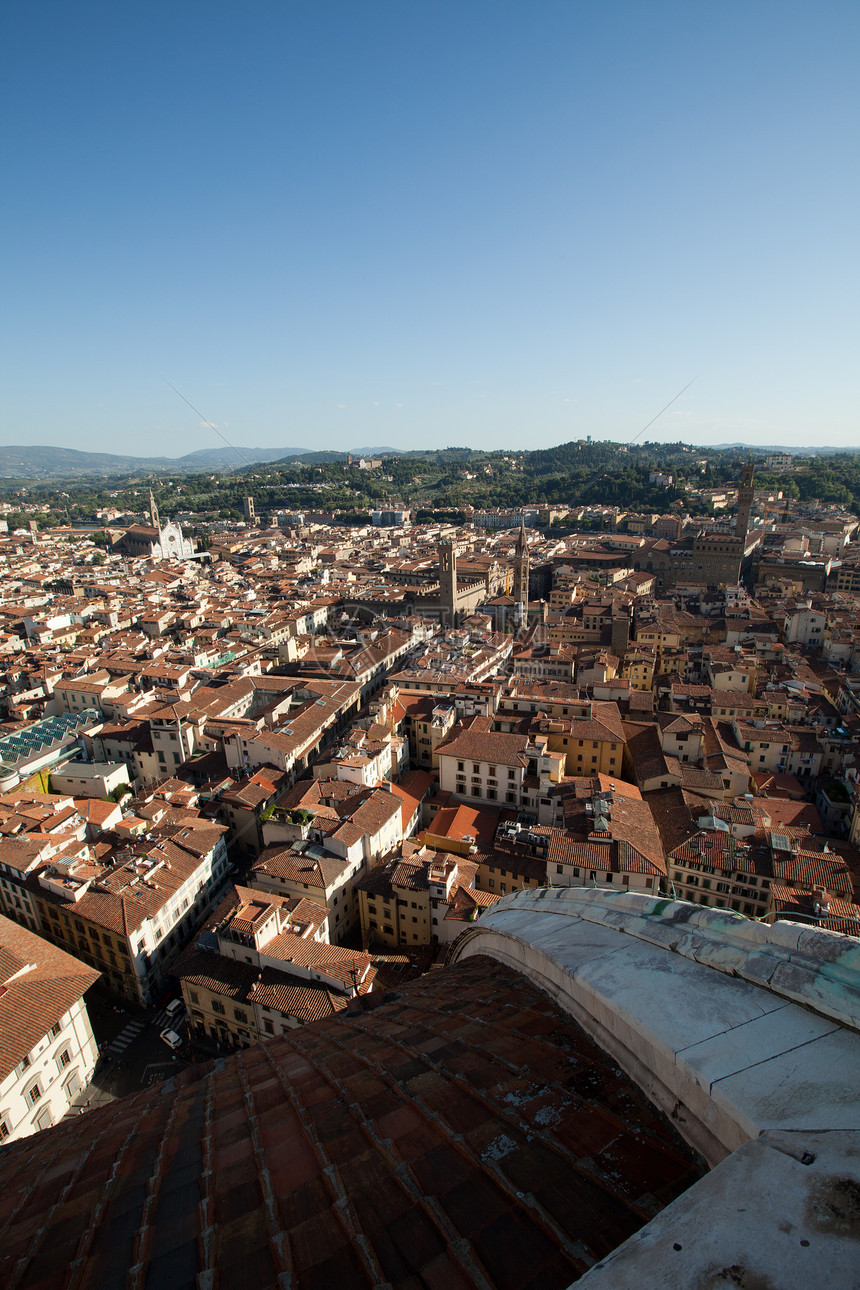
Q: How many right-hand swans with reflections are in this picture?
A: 0